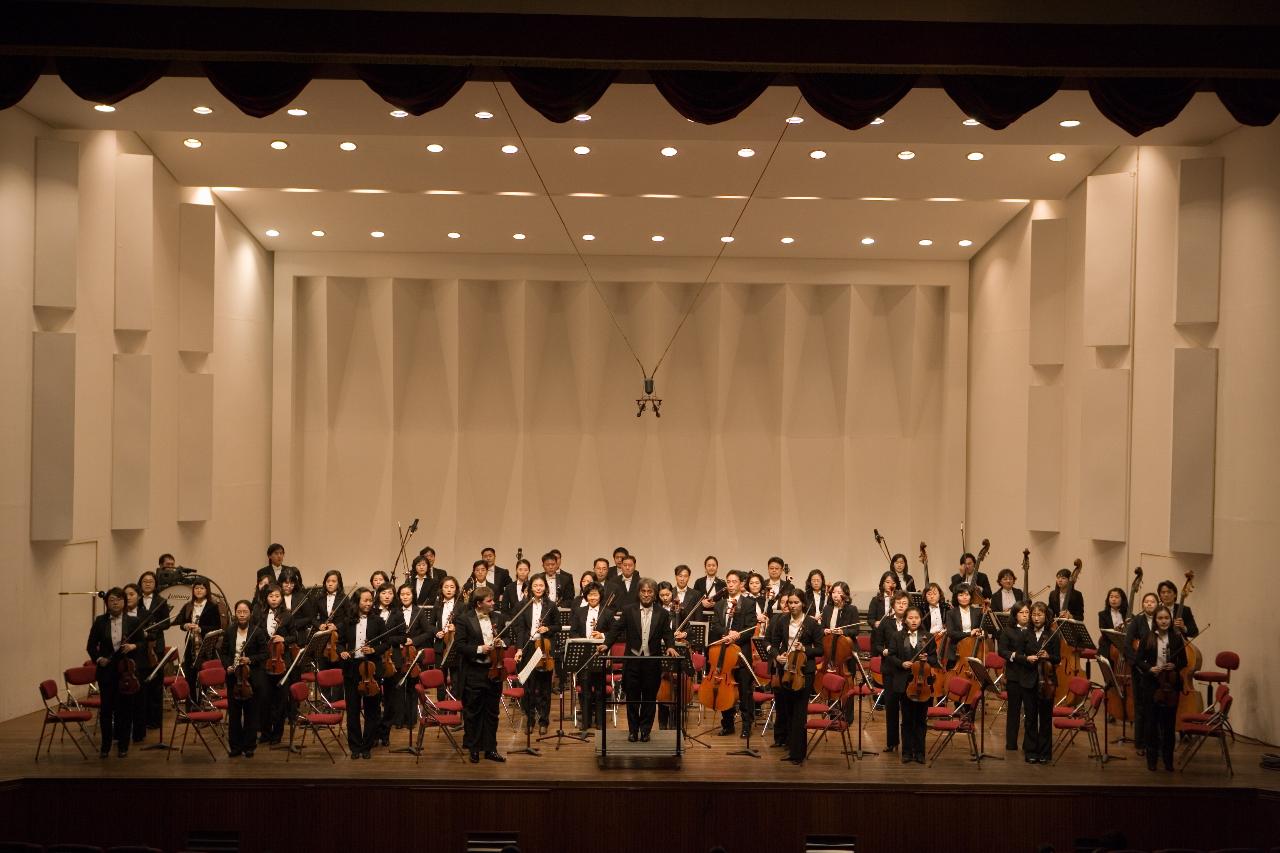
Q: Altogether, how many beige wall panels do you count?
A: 12